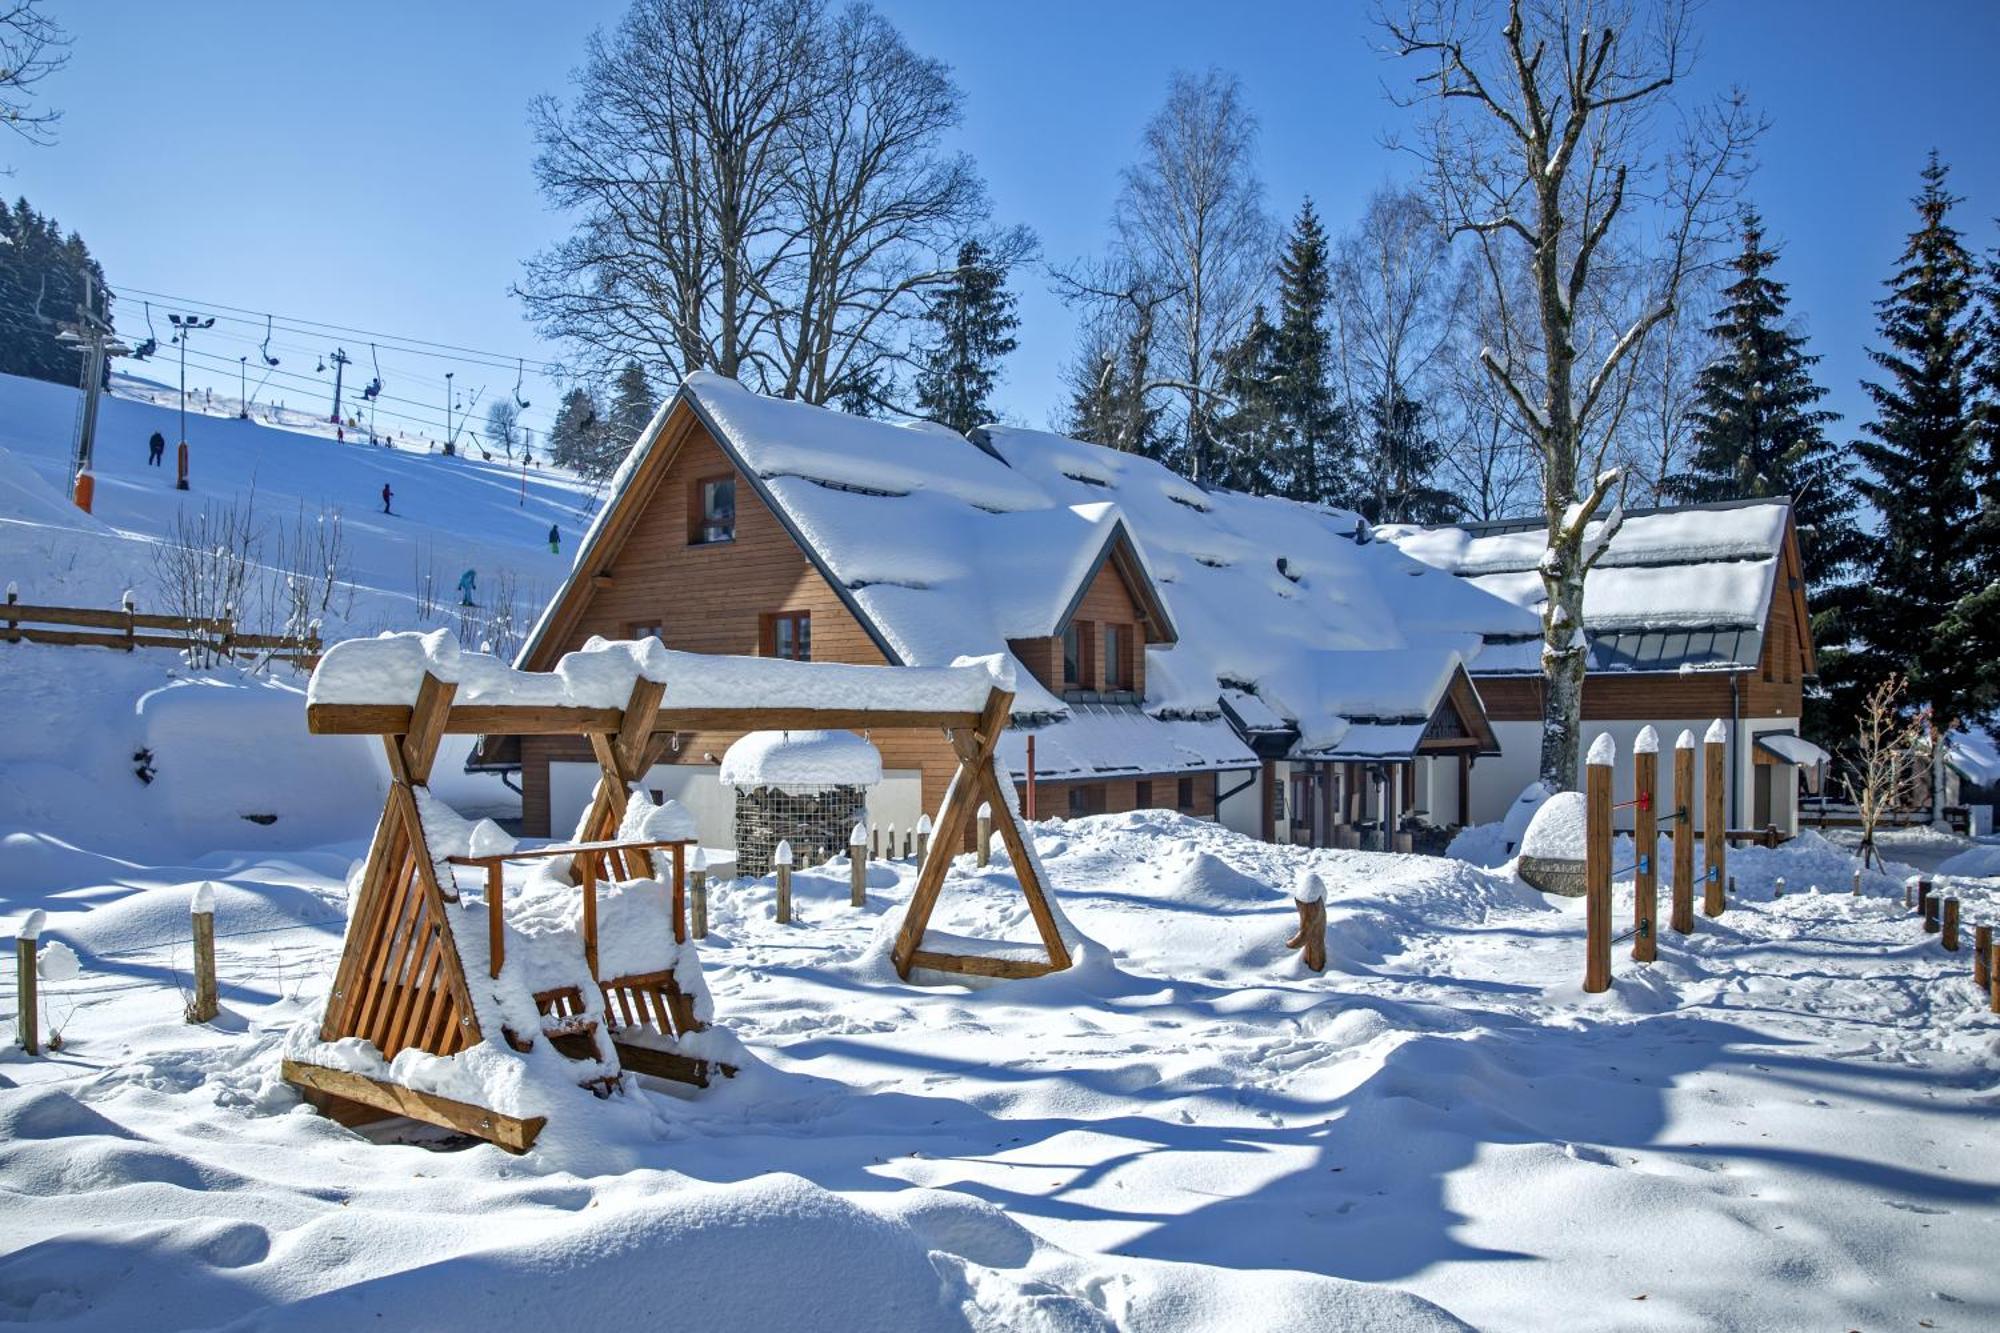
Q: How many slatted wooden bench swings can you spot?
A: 1